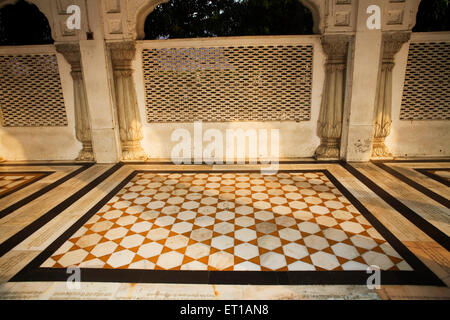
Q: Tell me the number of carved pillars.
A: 4